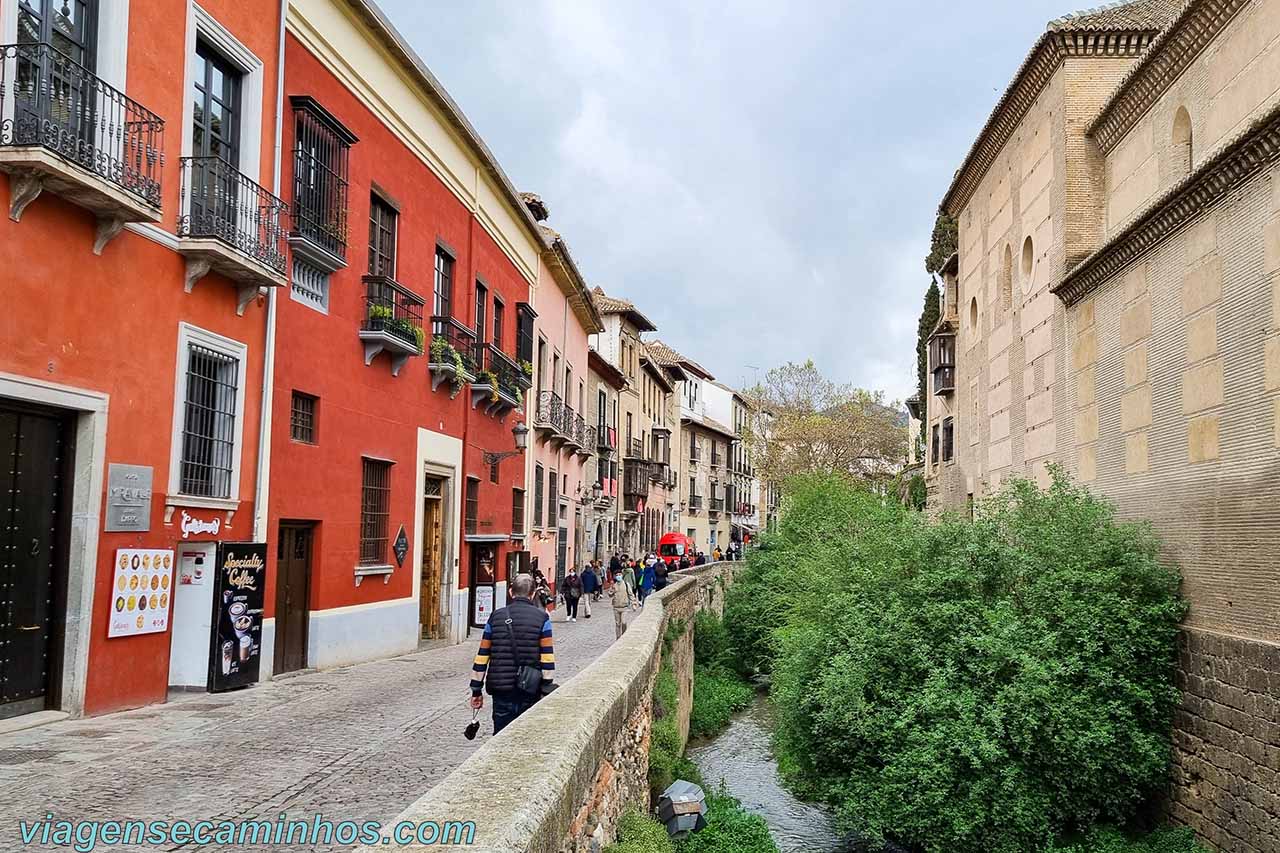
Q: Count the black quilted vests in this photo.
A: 1